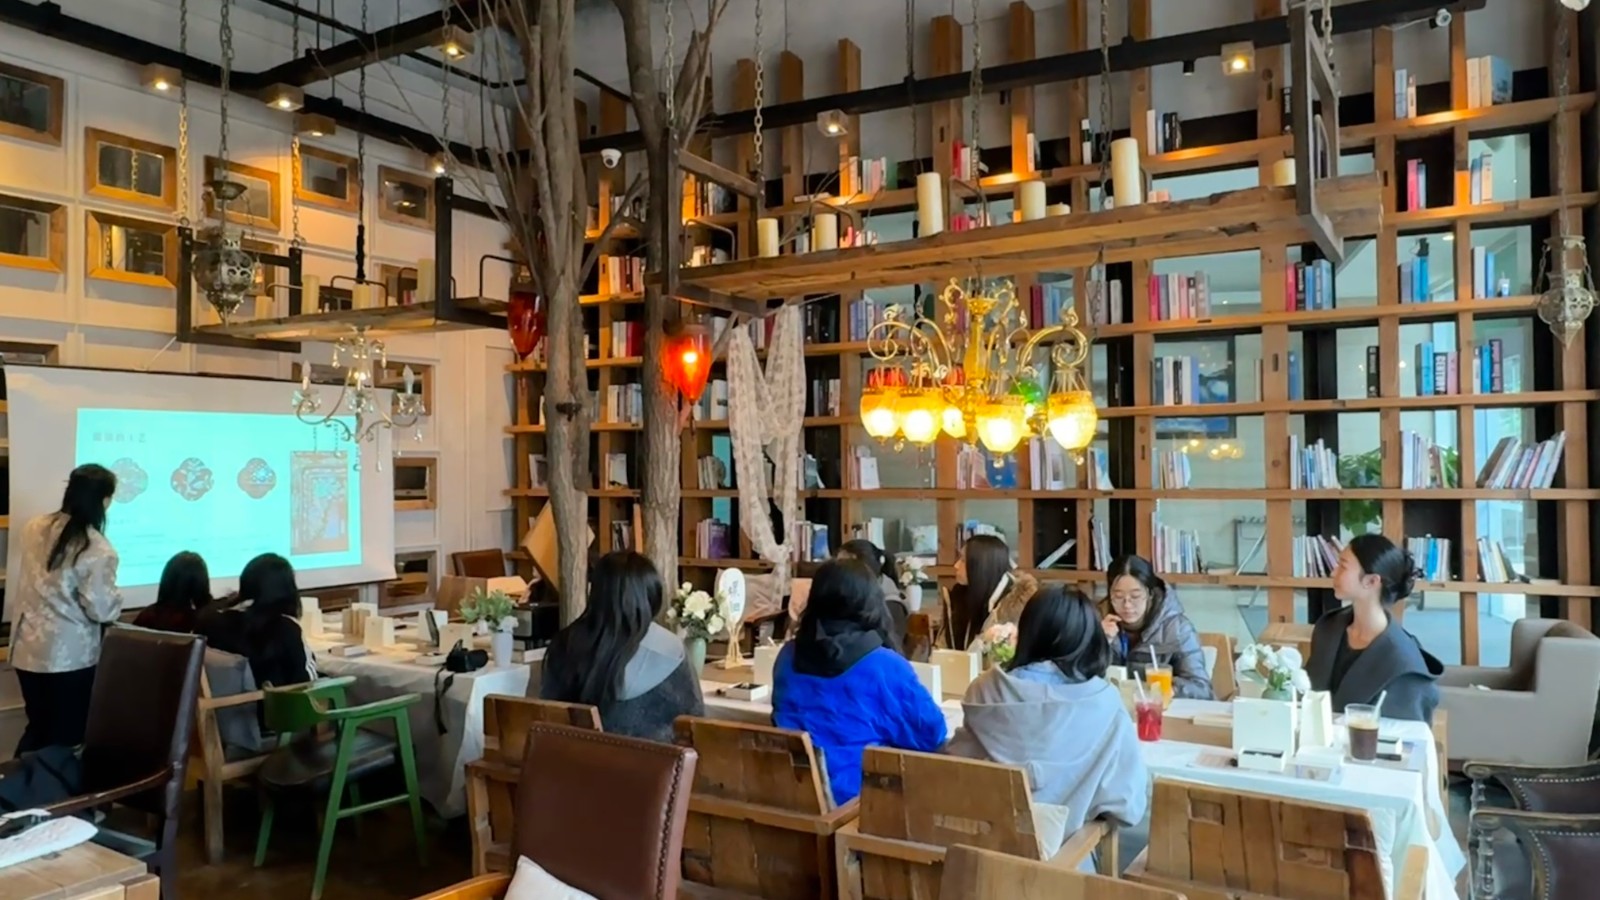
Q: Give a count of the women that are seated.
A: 9